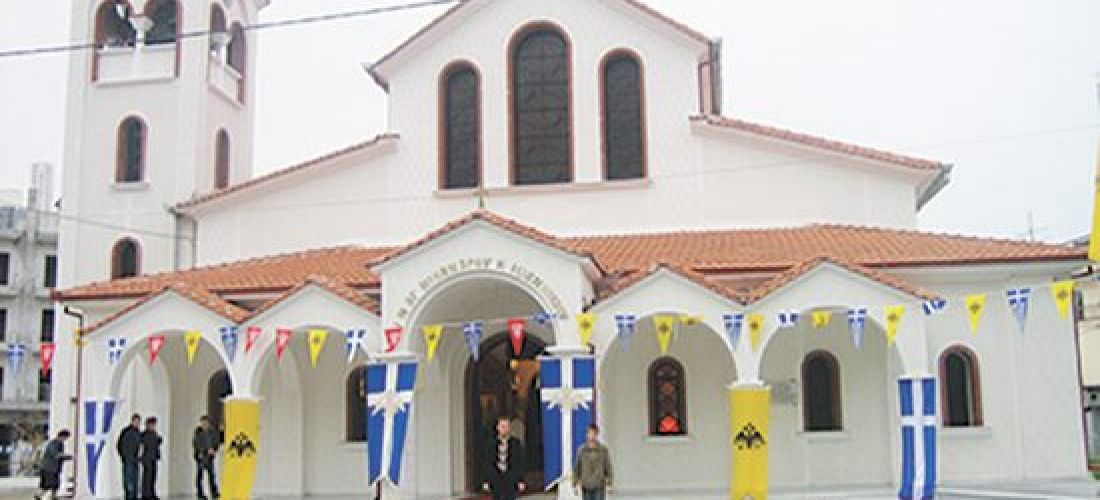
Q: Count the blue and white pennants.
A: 12